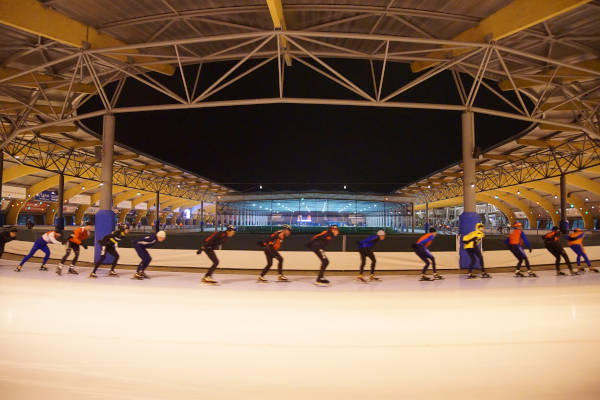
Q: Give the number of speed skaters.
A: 14